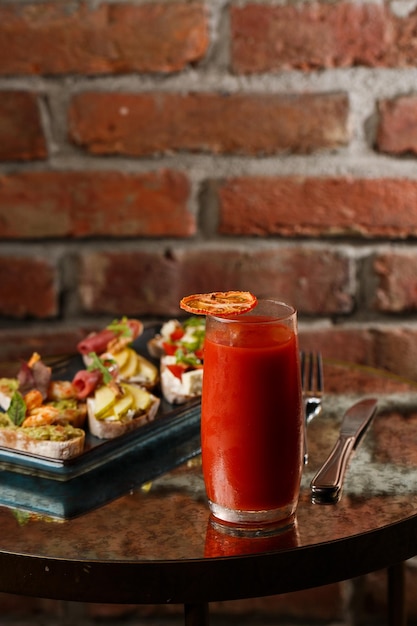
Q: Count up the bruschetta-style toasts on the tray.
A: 6